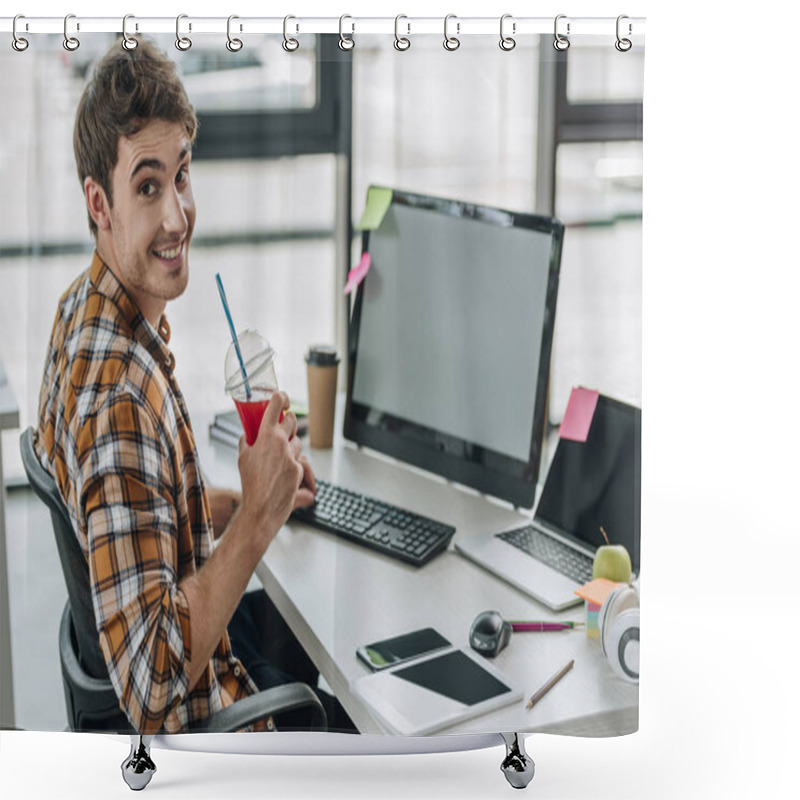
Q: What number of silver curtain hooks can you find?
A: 12